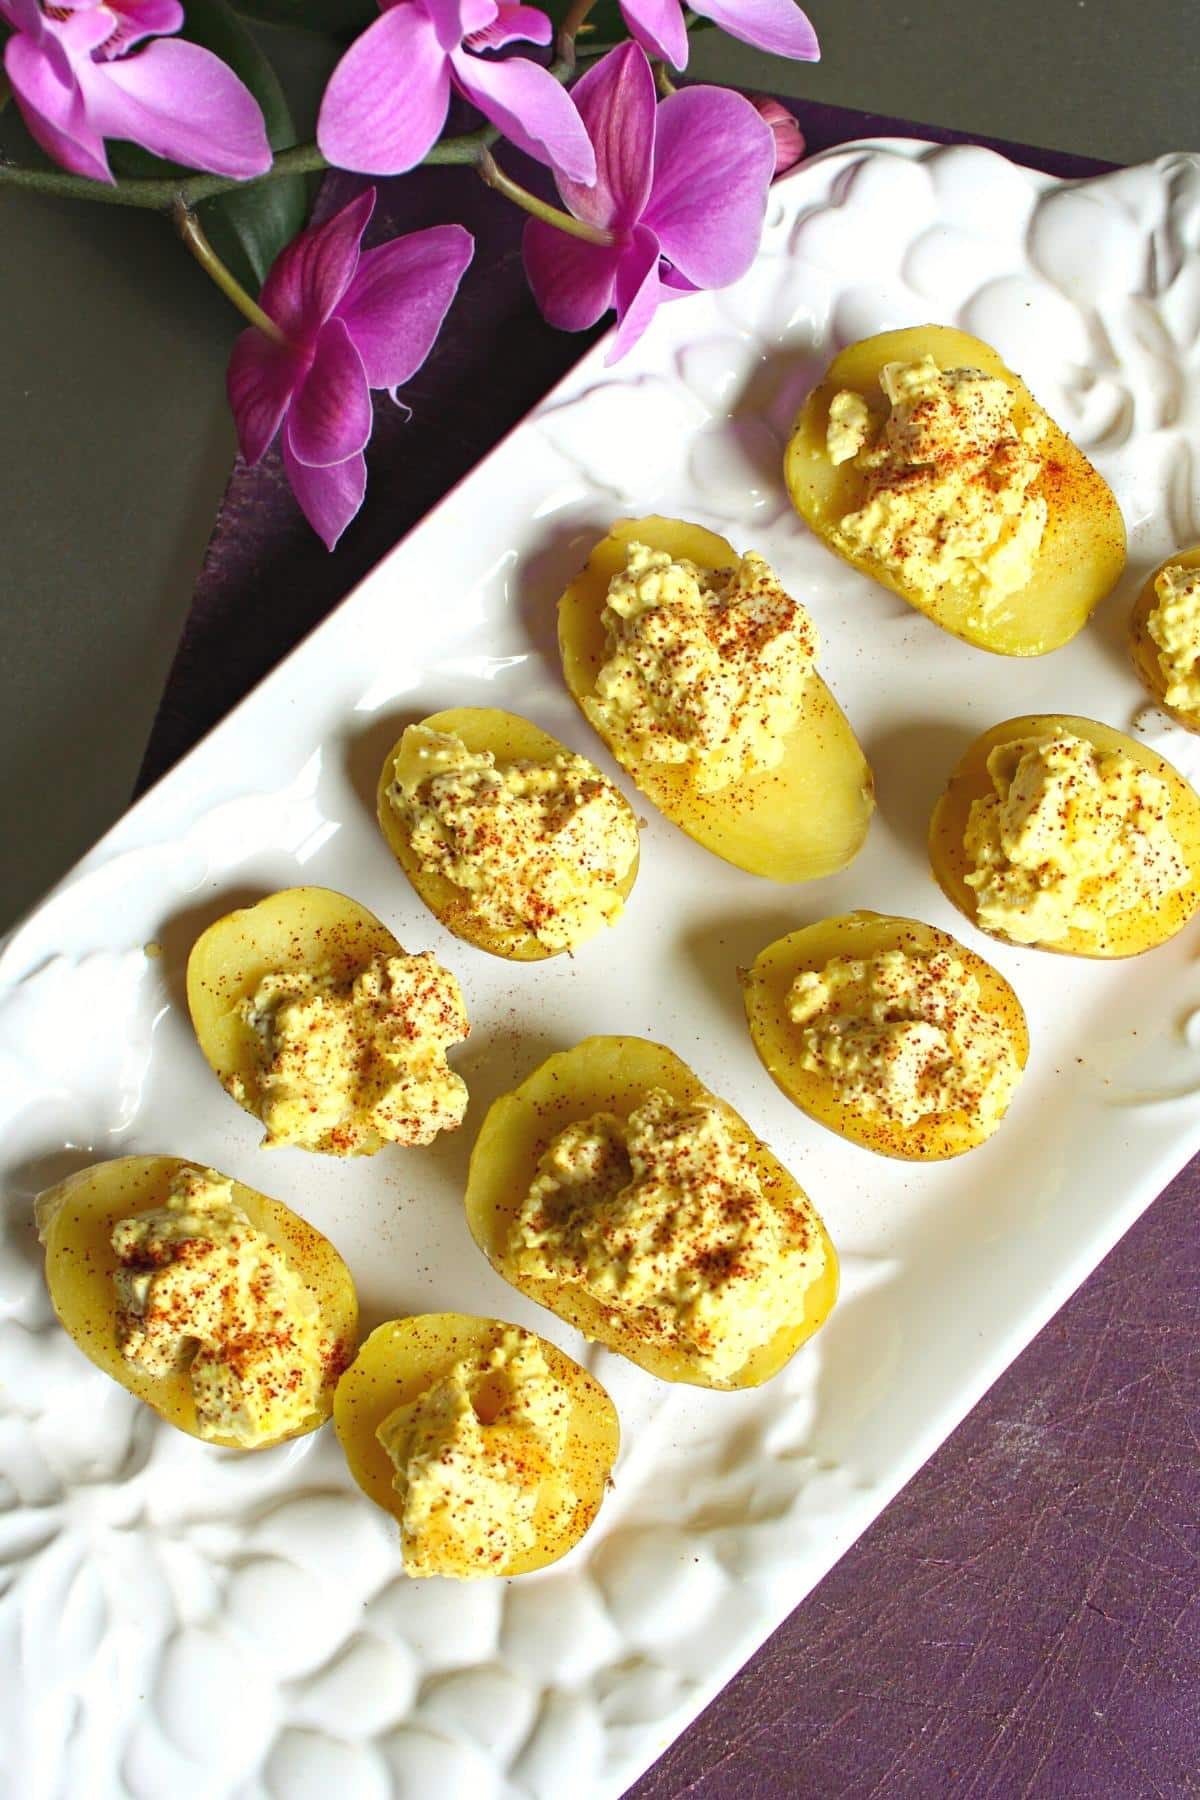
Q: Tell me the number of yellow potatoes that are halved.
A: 10